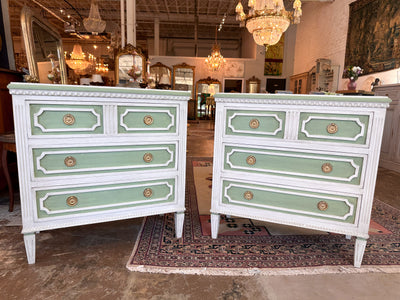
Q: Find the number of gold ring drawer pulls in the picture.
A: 12